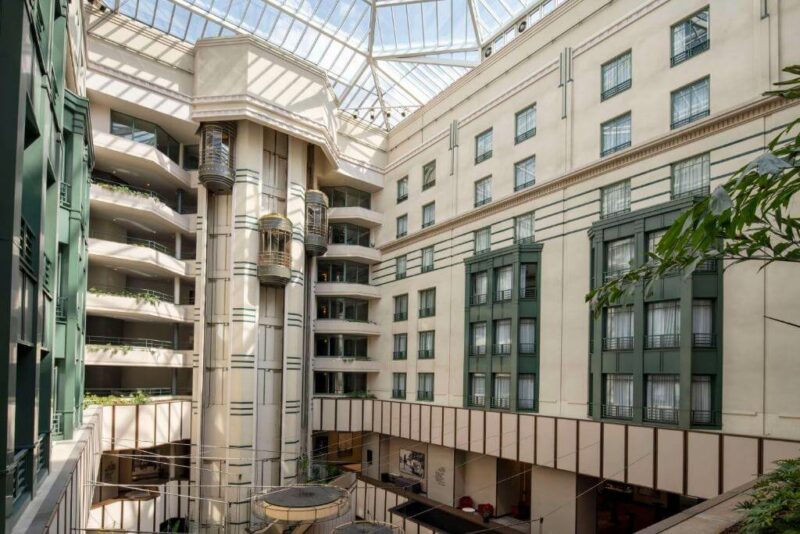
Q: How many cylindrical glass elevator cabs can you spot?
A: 3